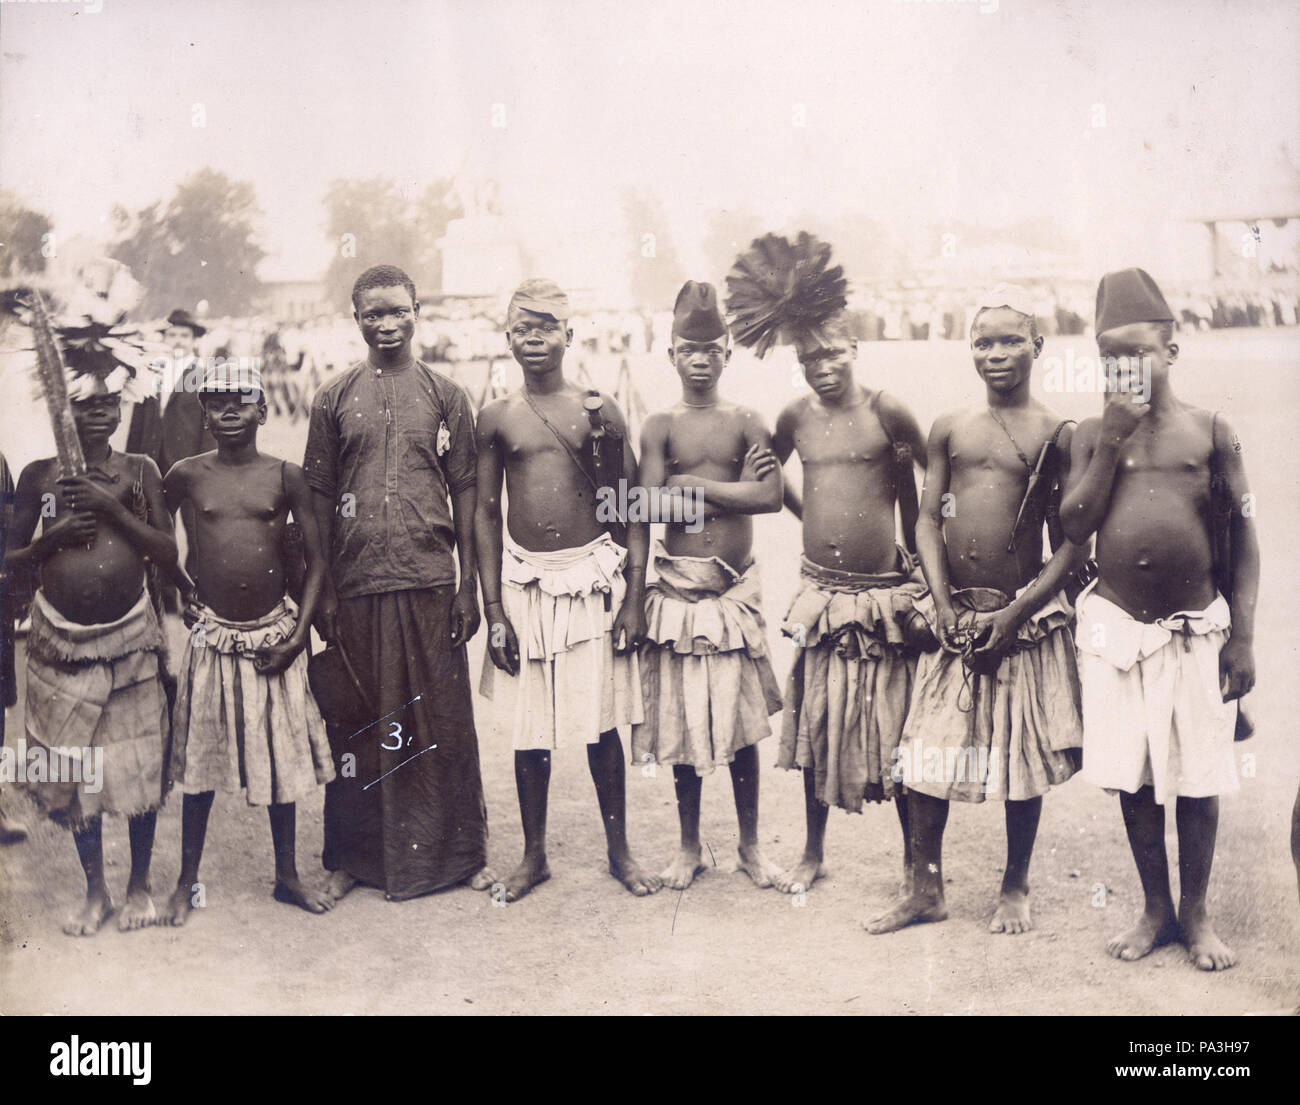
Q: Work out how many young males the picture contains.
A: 8